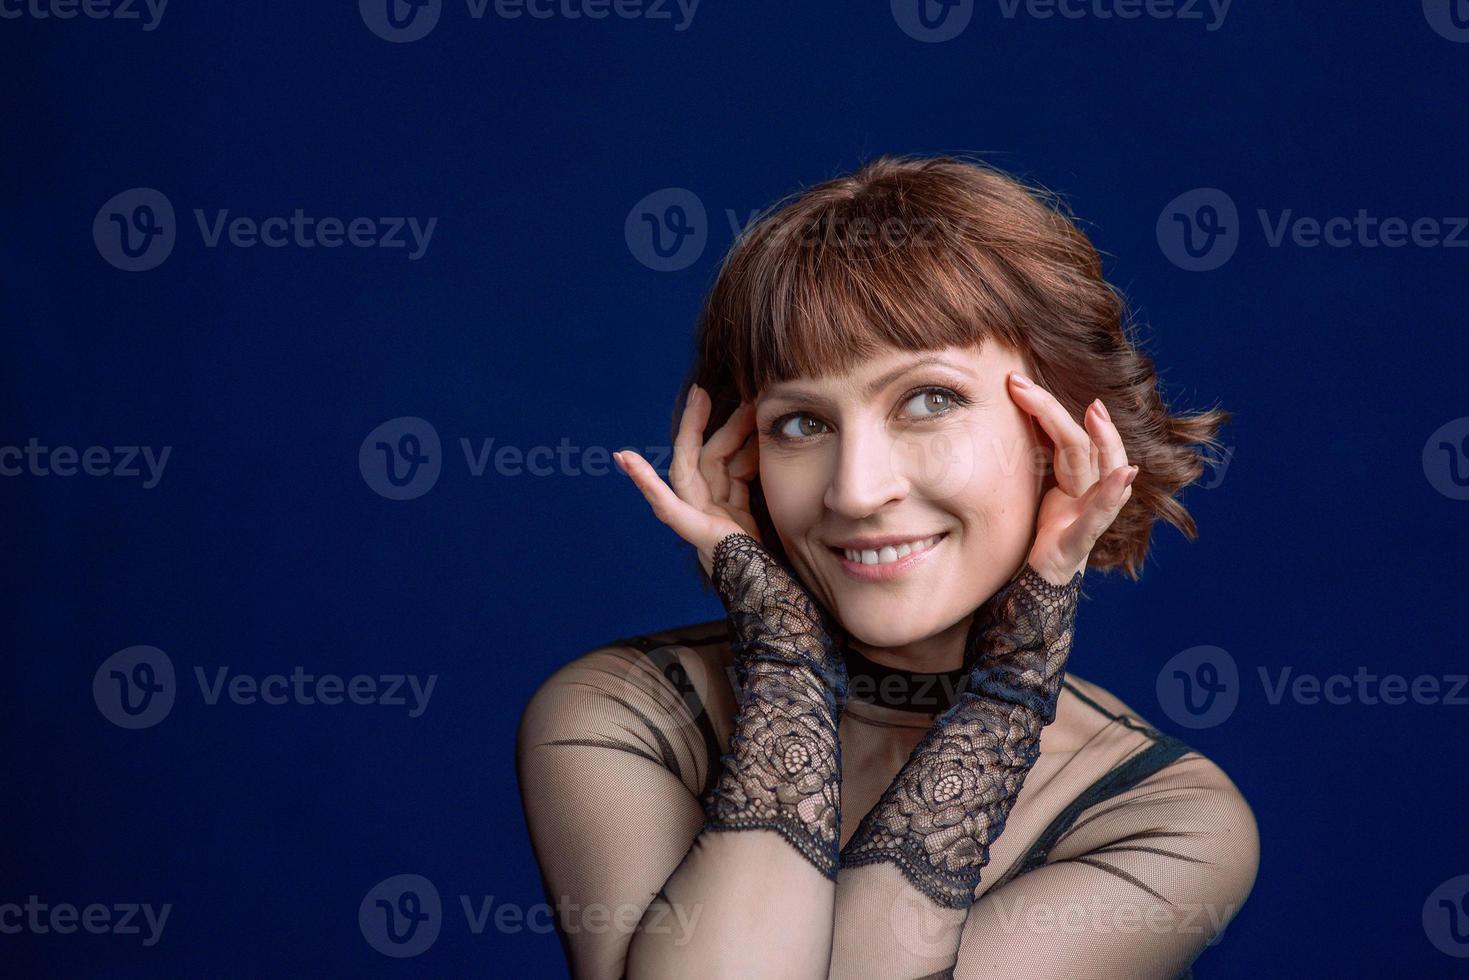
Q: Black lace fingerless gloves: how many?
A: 2